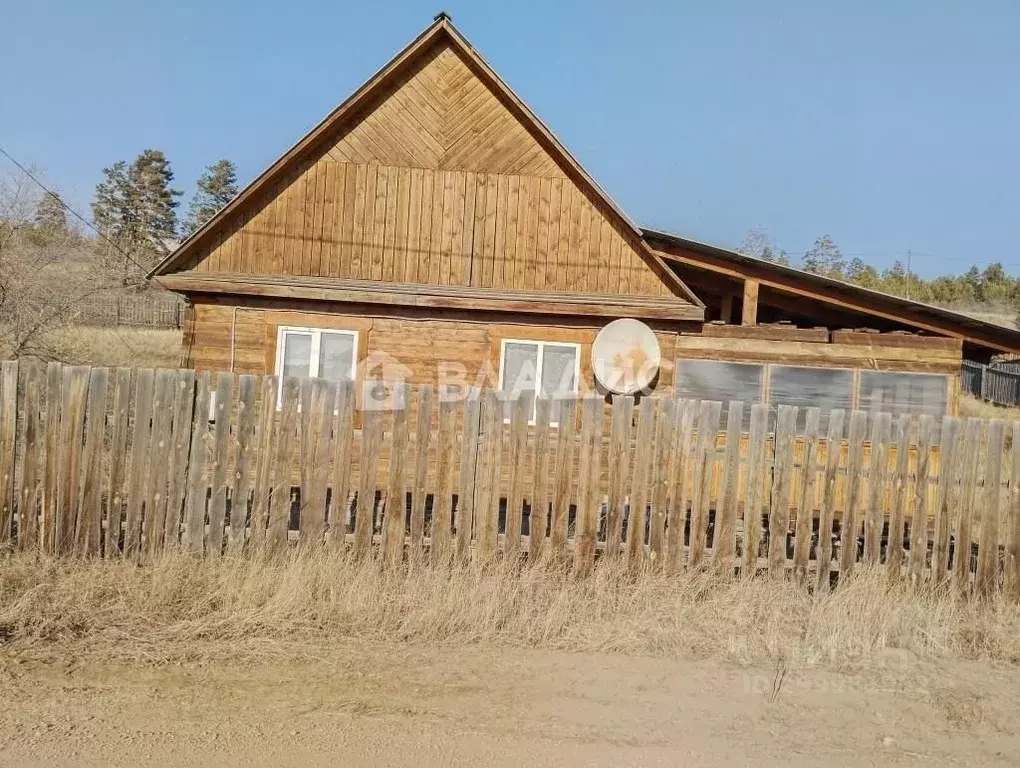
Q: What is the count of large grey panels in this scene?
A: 3